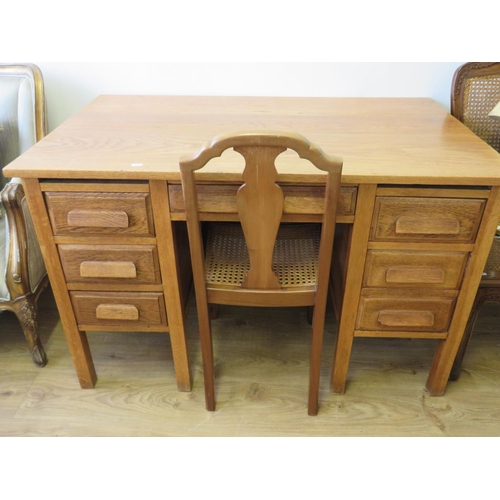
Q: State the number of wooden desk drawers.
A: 7